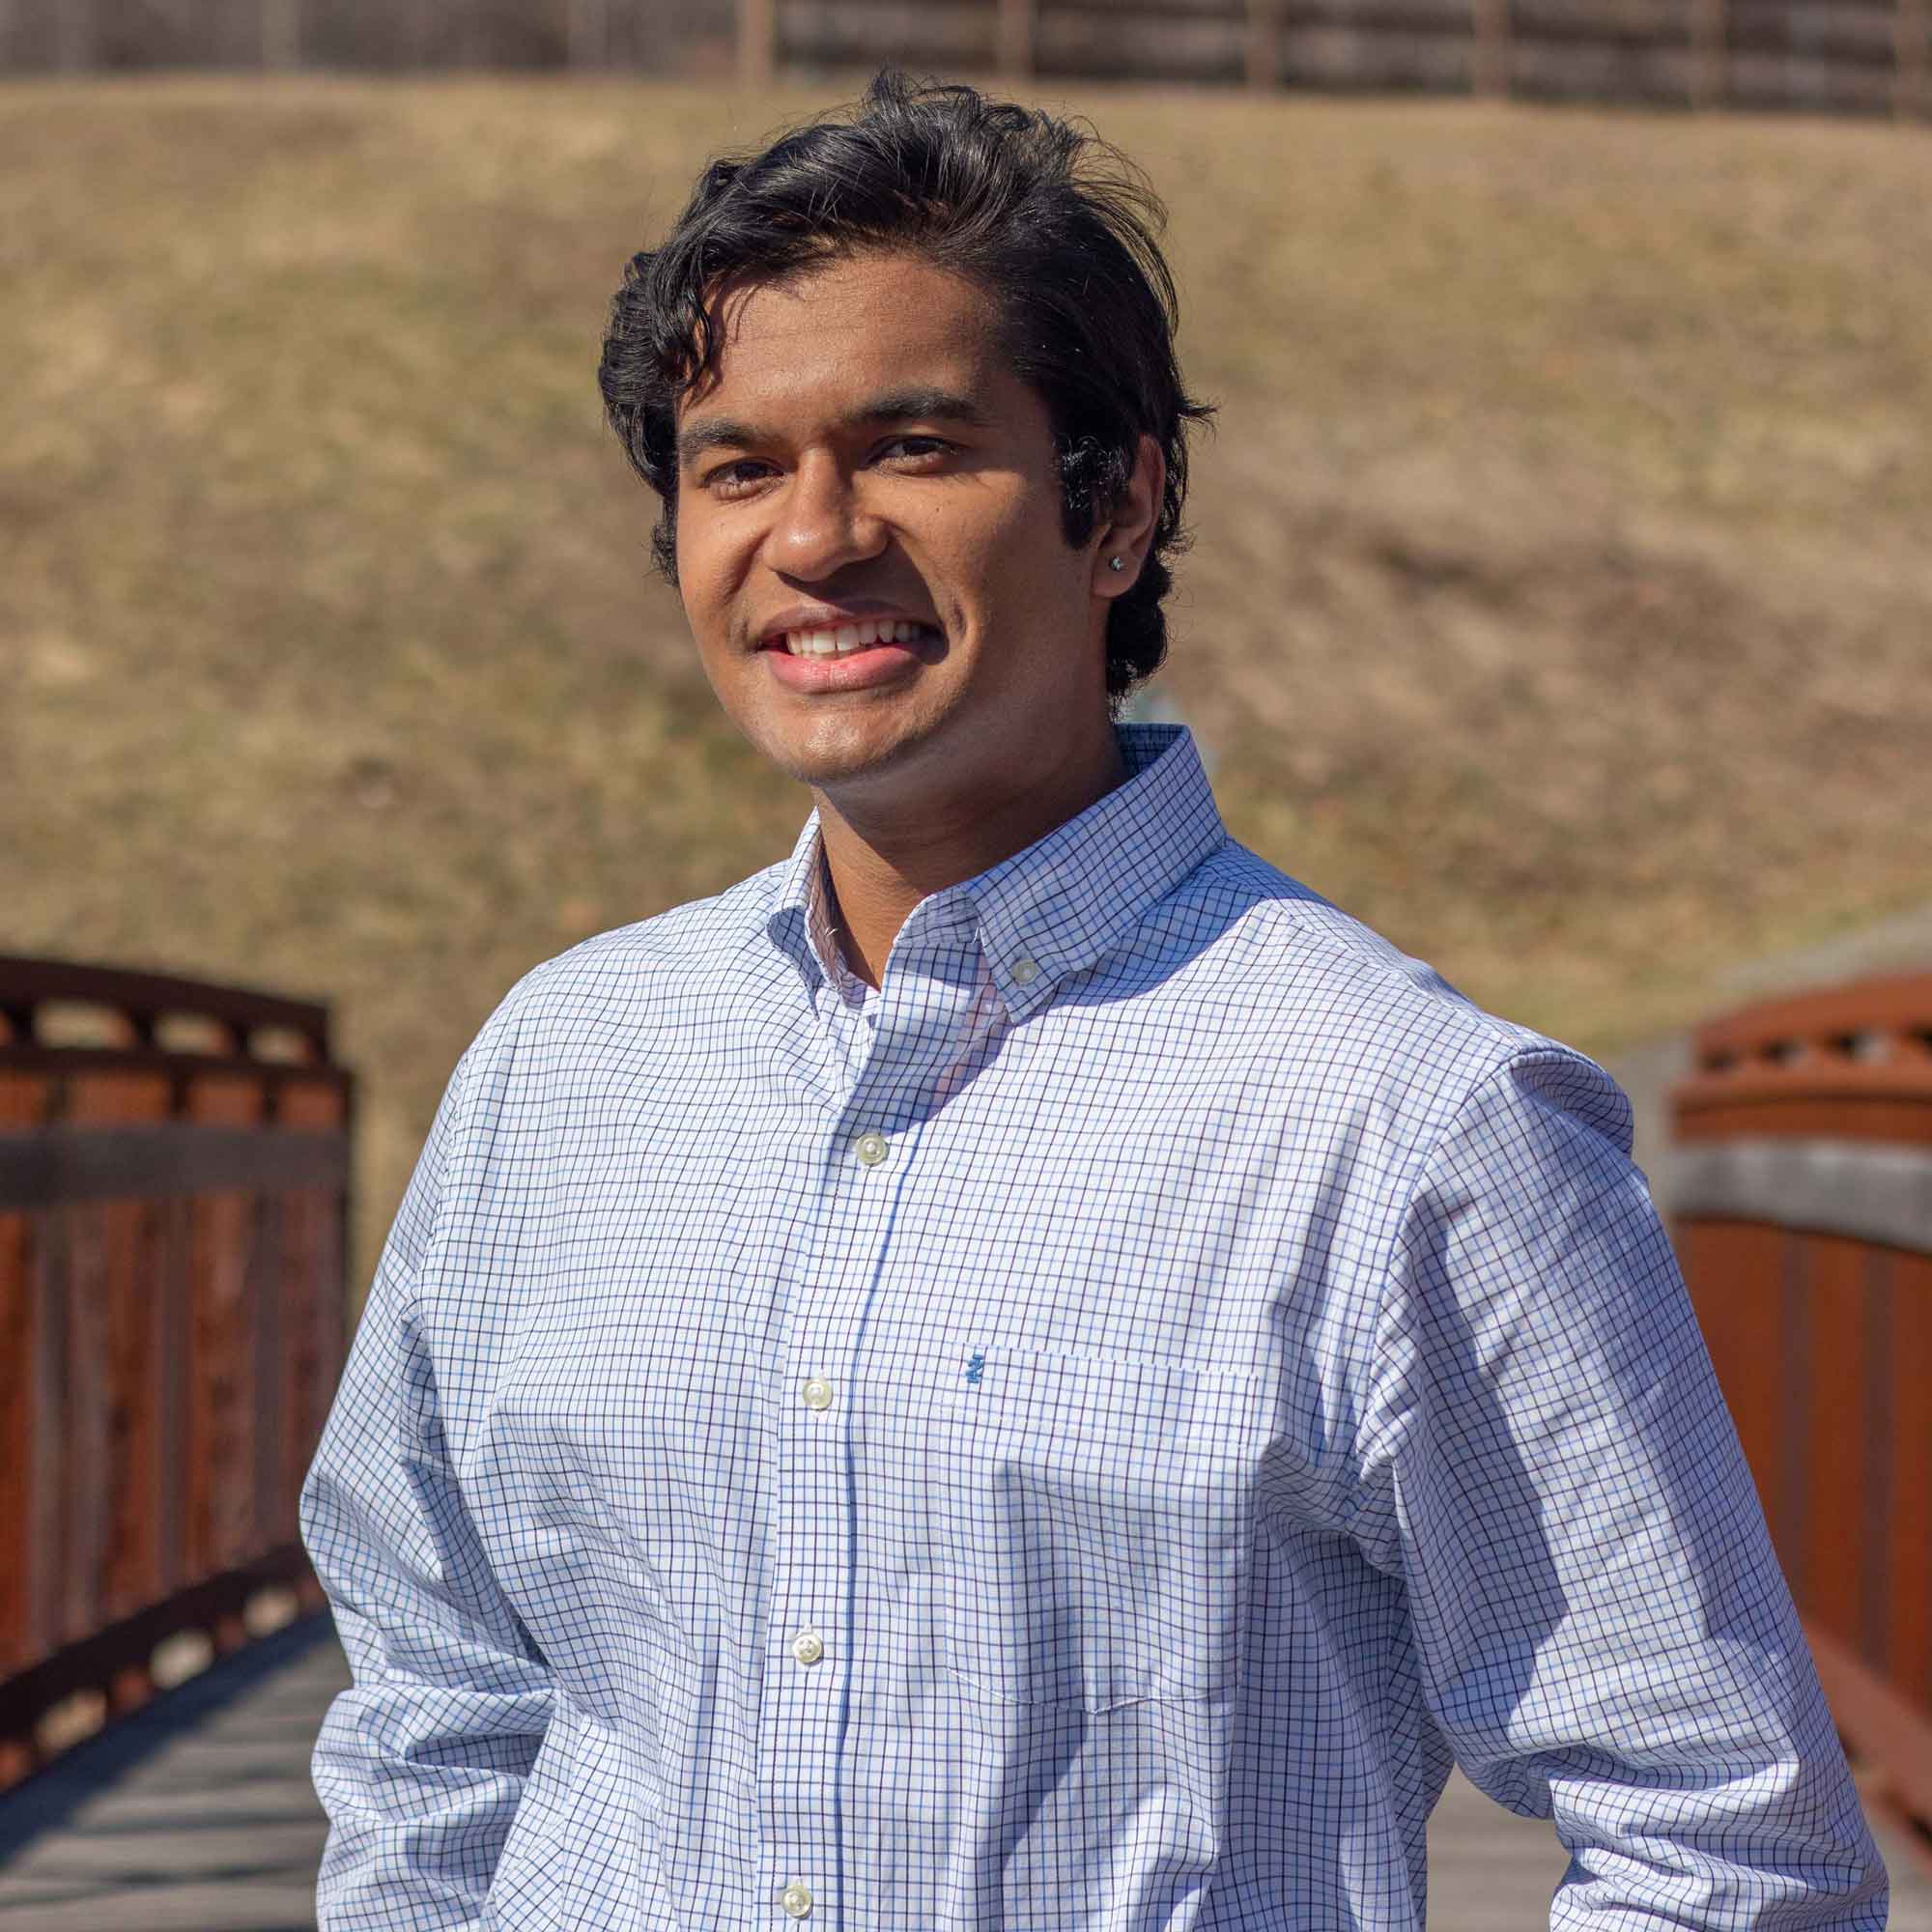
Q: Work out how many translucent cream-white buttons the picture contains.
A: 5